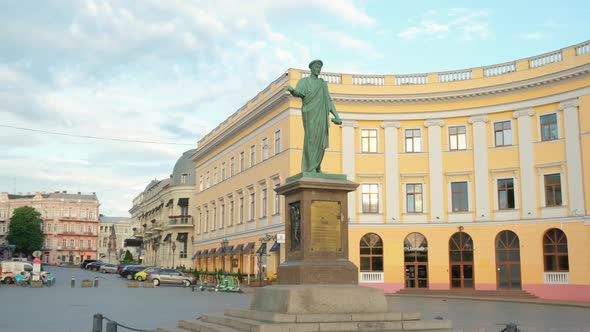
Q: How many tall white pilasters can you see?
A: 6